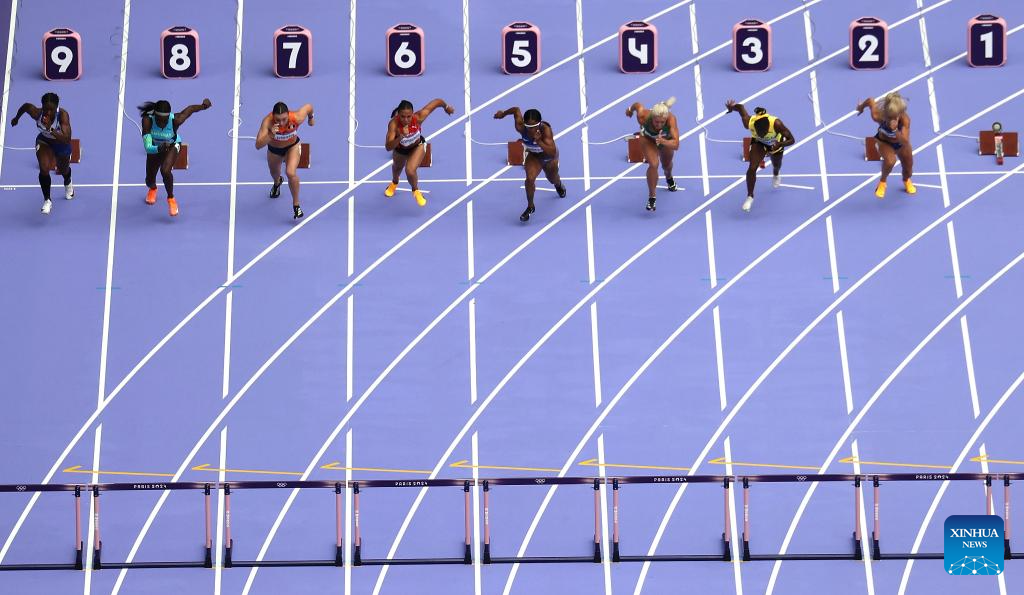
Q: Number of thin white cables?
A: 9